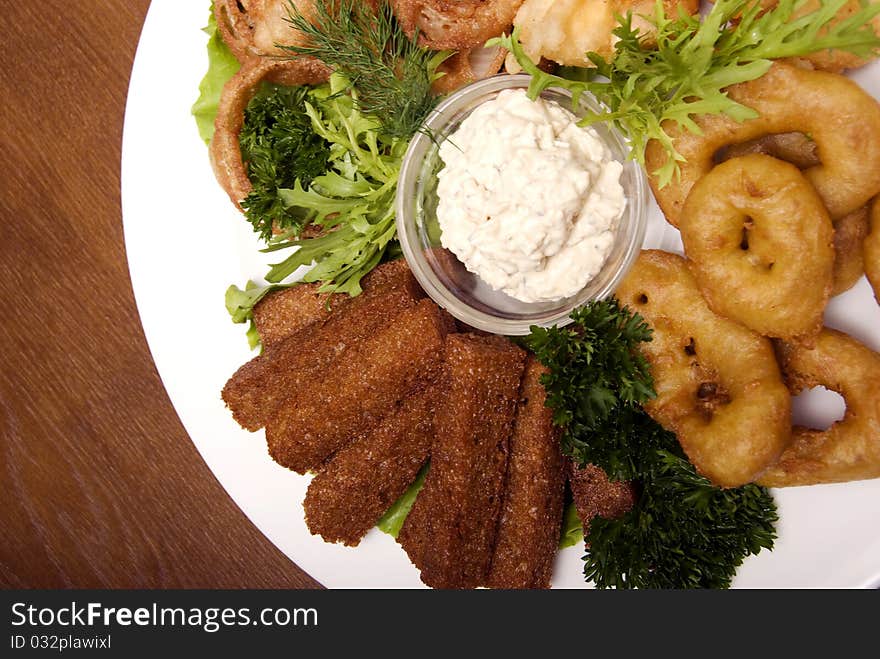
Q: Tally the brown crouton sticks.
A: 7